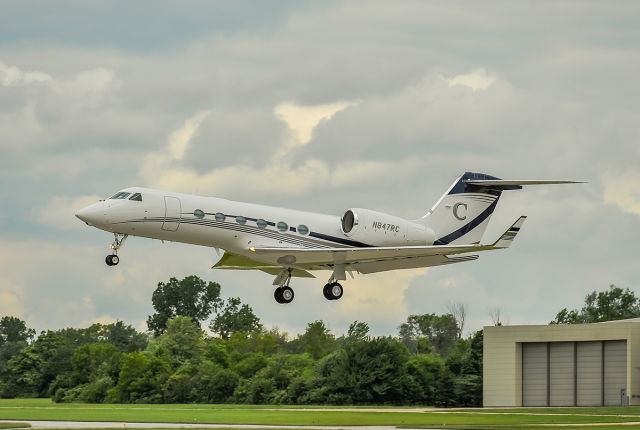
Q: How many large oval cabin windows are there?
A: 6